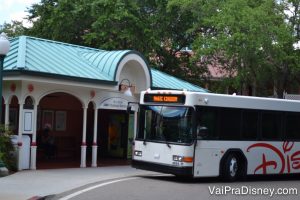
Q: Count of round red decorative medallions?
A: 3